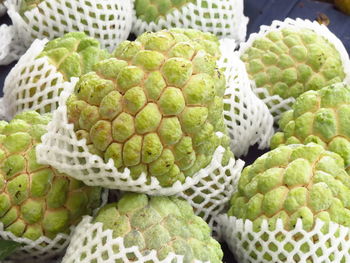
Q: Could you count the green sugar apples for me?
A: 9